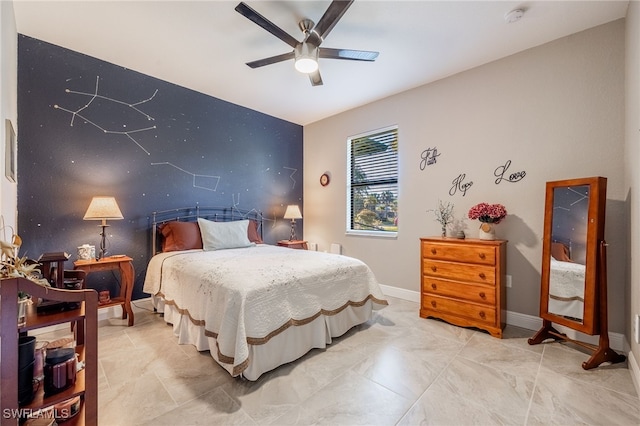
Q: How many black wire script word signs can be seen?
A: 3